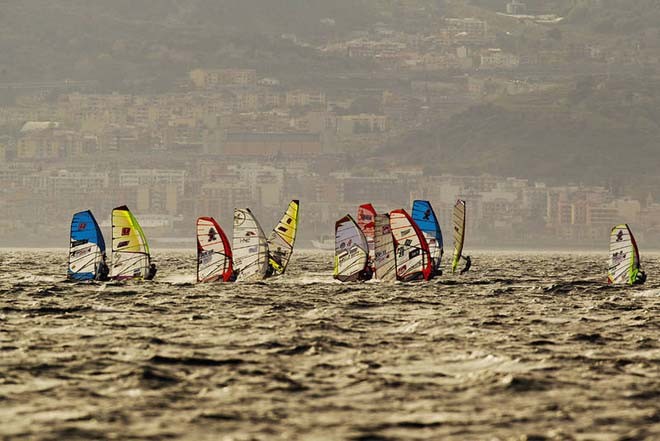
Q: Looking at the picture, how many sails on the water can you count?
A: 12